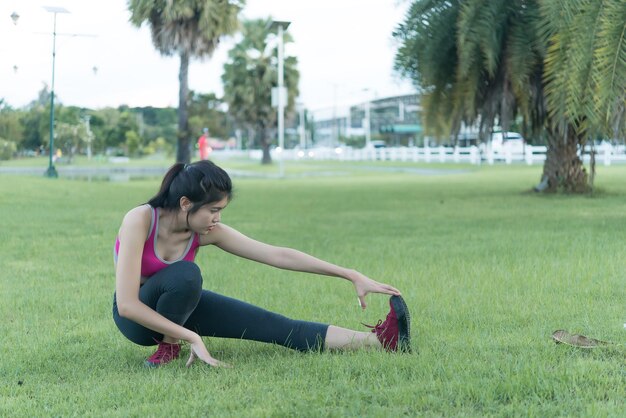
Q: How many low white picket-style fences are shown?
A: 1